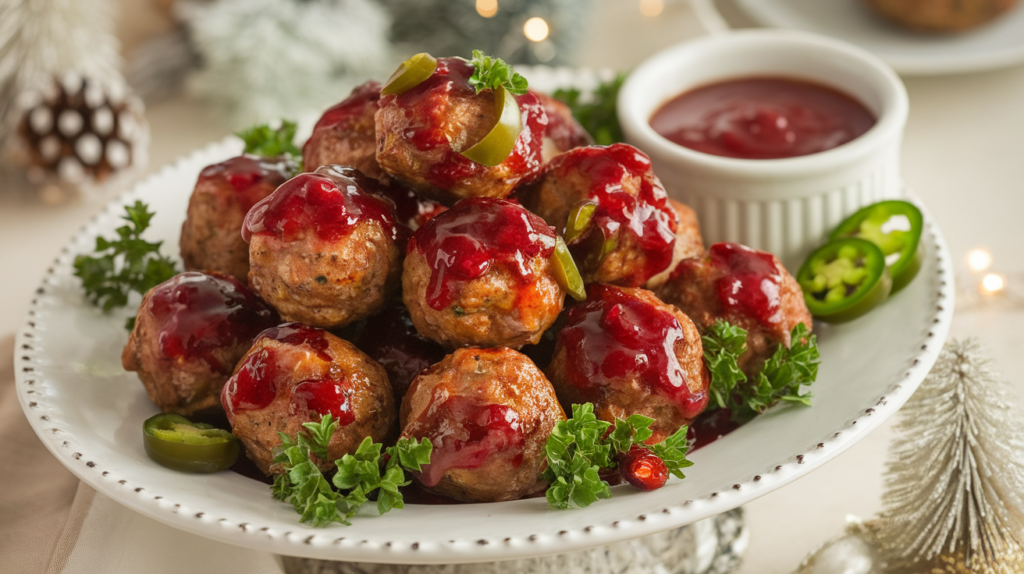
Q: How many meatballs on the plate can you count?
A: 13